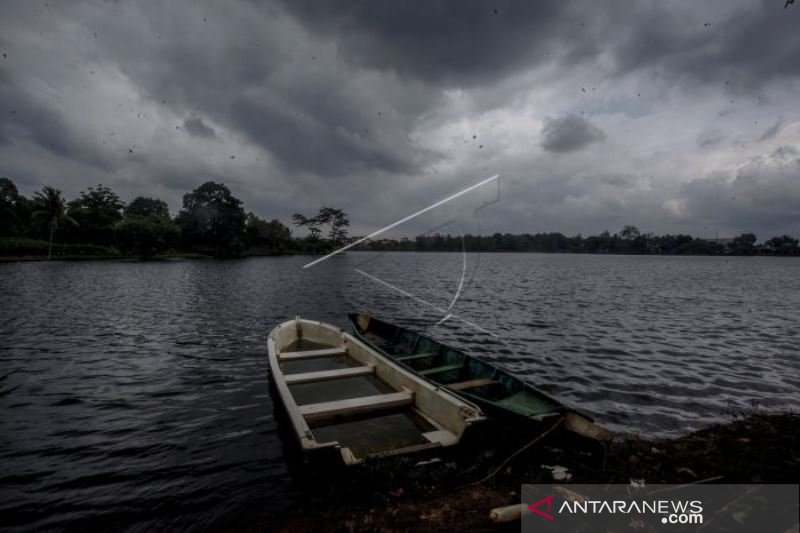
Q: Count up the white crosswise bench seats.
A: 3